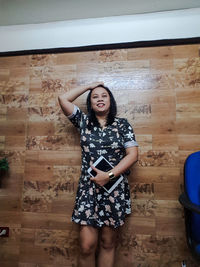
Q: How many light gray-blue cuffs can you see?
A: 2